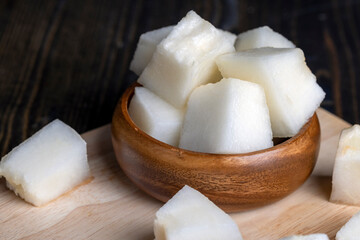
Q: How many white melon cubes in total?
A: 11